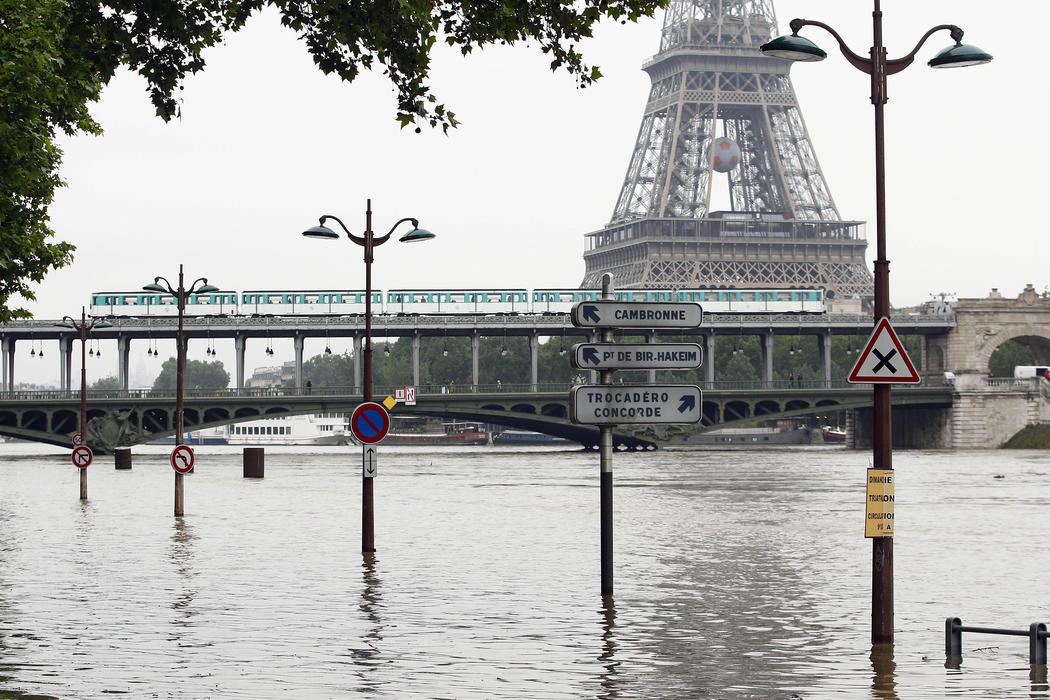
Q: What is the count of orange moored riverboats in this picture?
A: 0